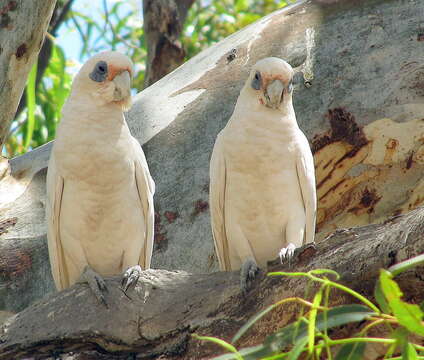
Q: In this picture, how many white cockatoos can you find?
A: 2